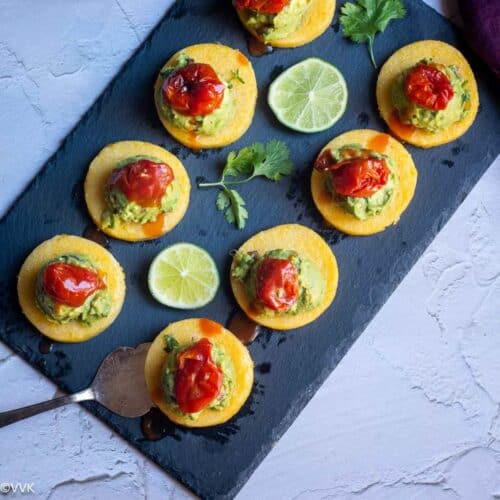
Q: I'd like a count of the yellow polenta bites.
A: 8